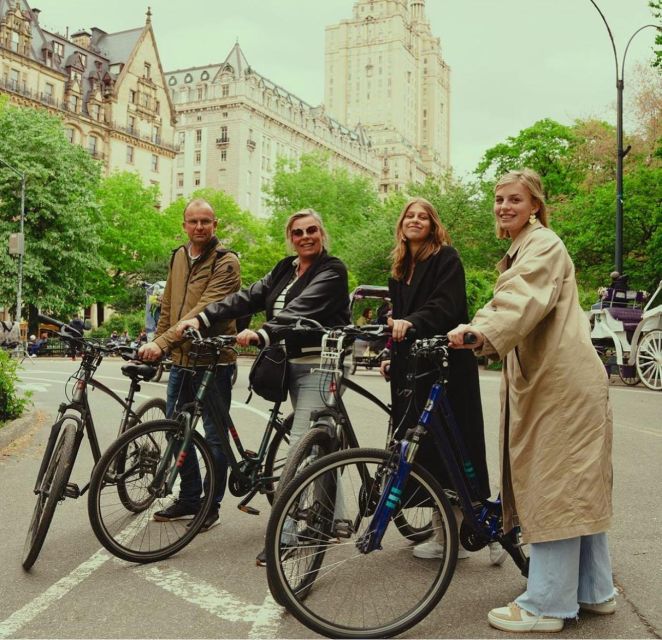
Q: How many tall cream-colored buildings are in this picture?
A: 3